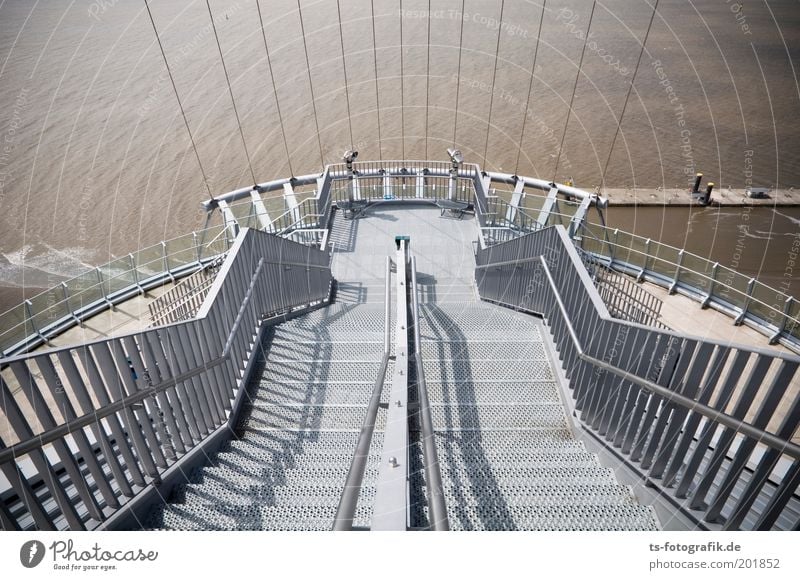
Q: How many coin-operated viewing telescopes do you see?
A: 2